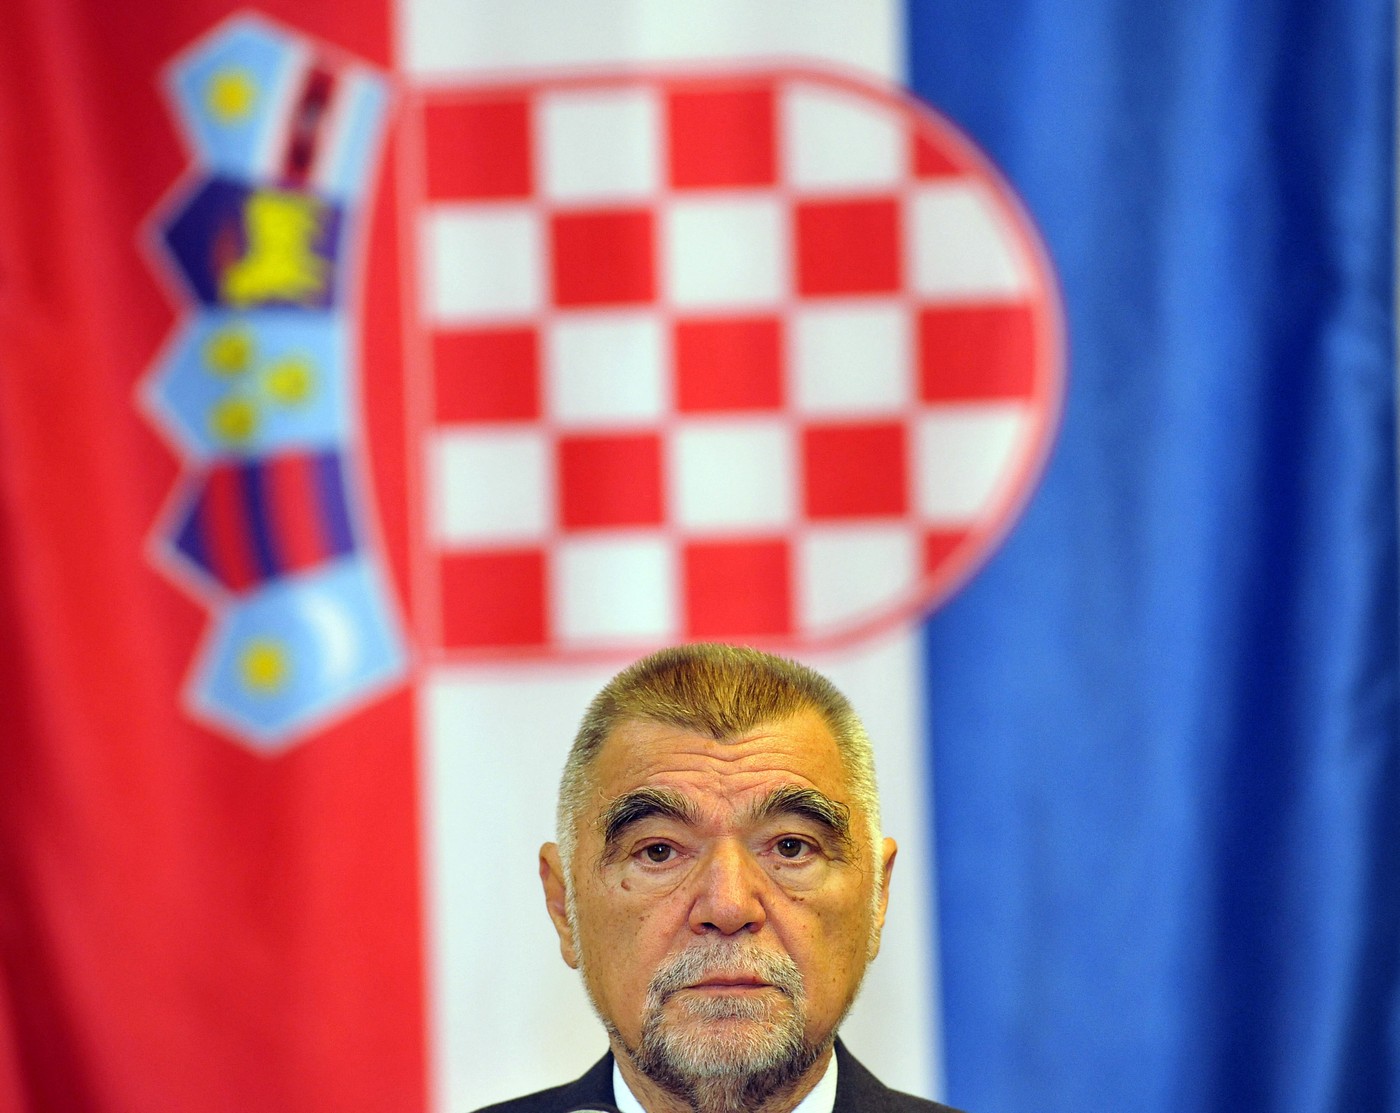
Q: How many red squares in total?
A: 13